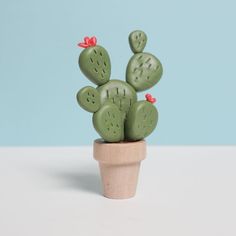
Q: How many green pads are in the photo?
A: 7